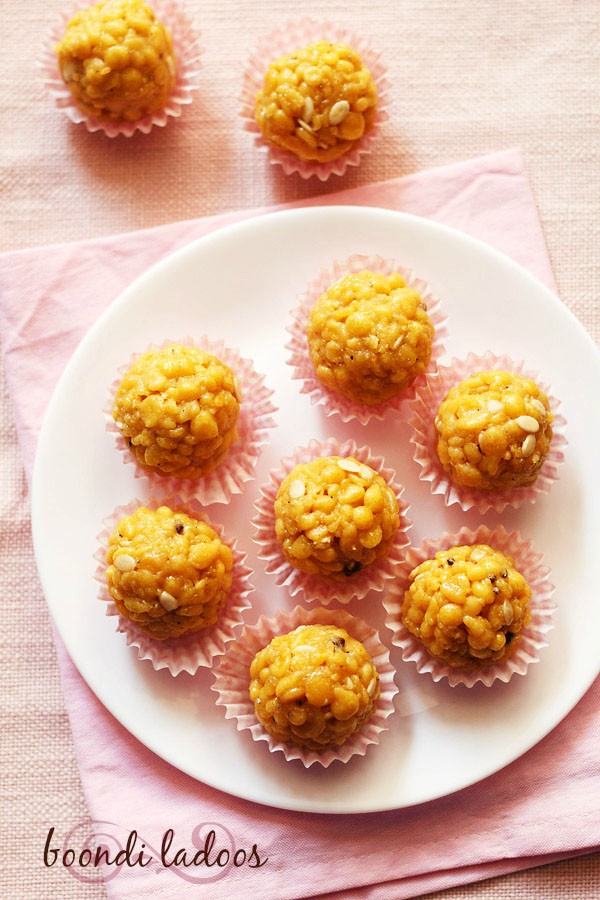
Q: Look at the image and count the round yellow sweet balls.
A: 9